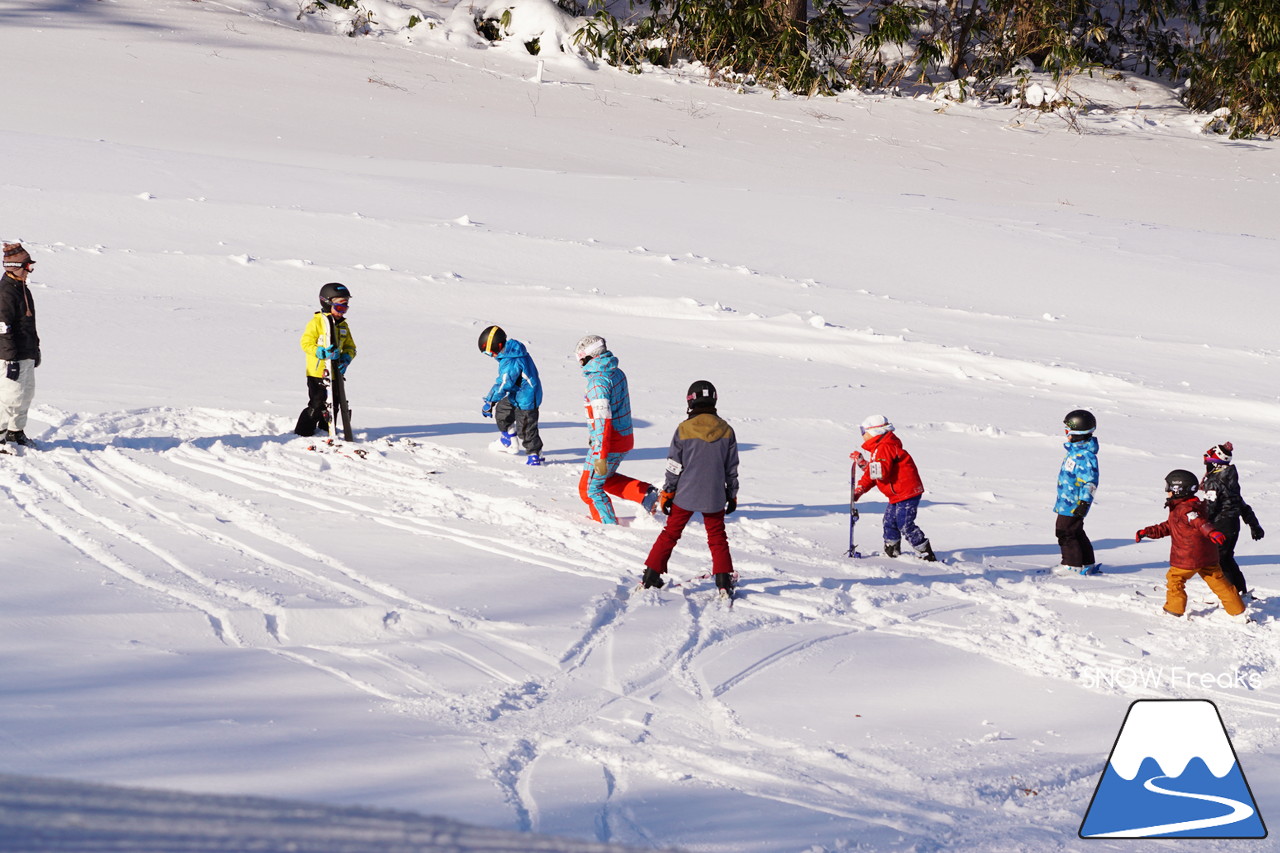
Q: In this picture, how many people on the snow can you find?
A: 9